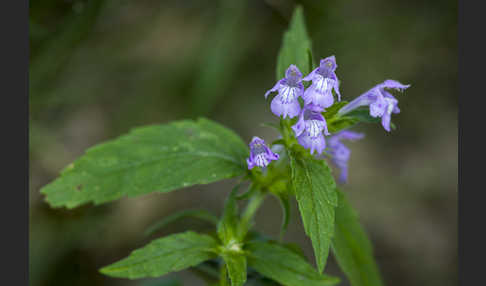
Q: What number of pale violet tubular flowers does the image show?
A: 6